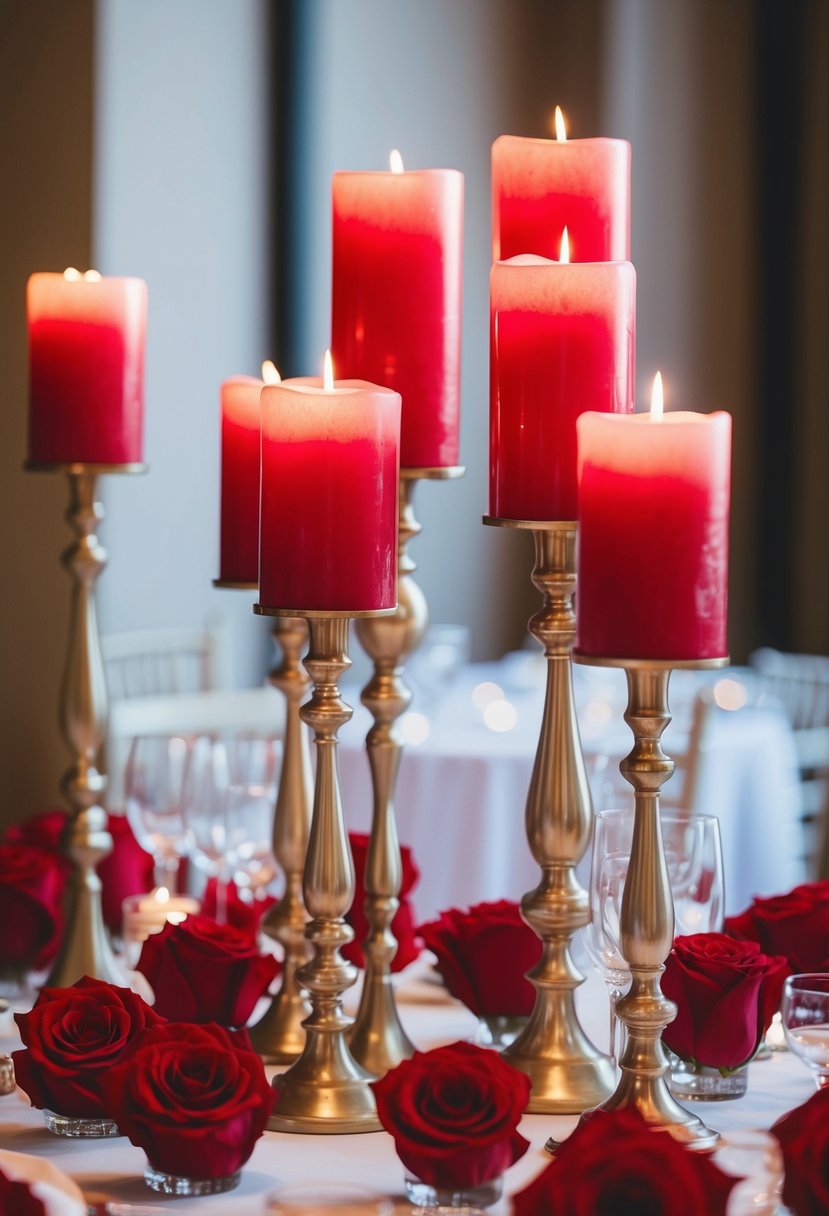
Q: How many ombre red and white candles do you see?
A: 7